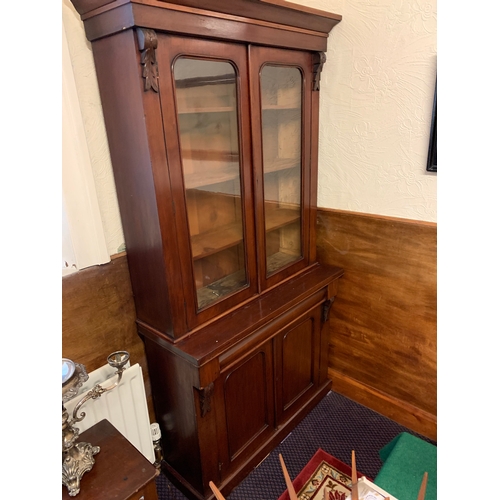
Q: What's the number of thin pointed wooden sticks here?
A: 4